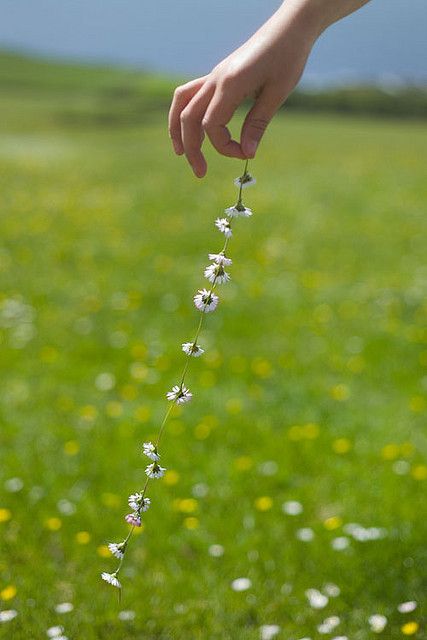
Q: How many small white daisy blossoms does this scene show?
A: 14